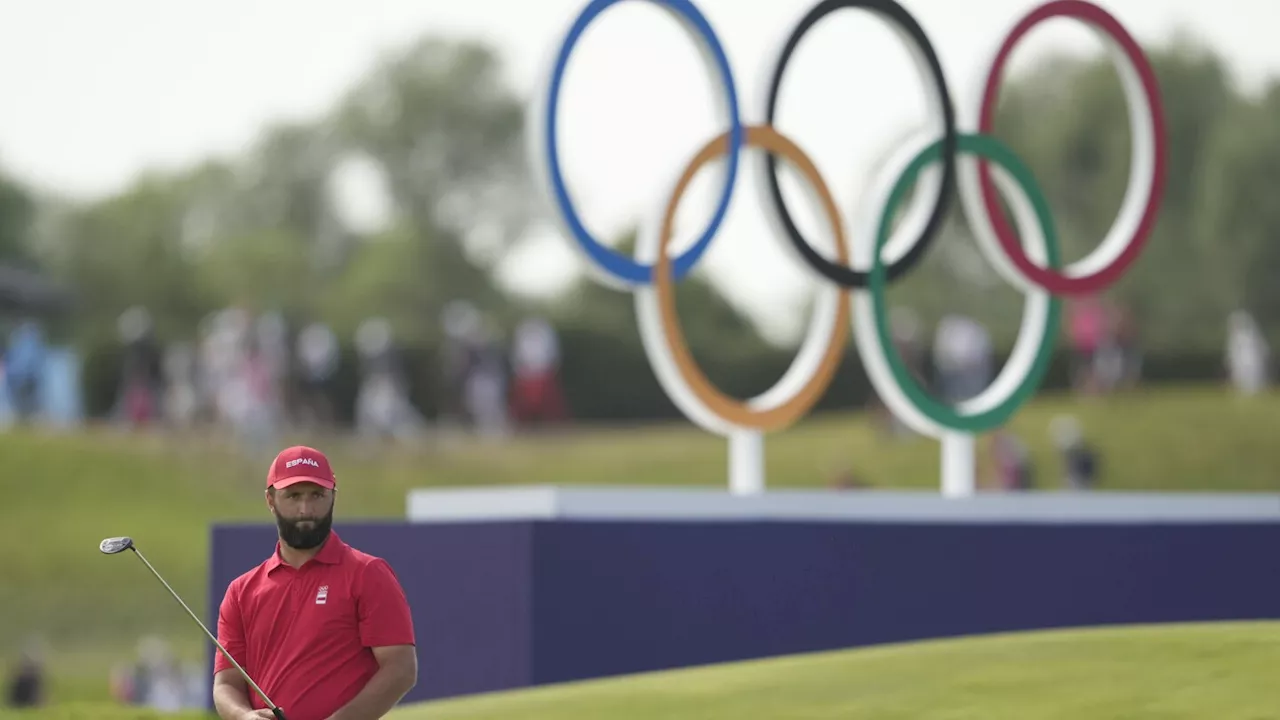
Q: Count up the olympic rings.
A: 5